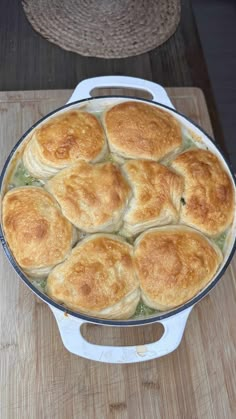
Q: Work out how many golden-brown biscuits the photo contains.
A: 8